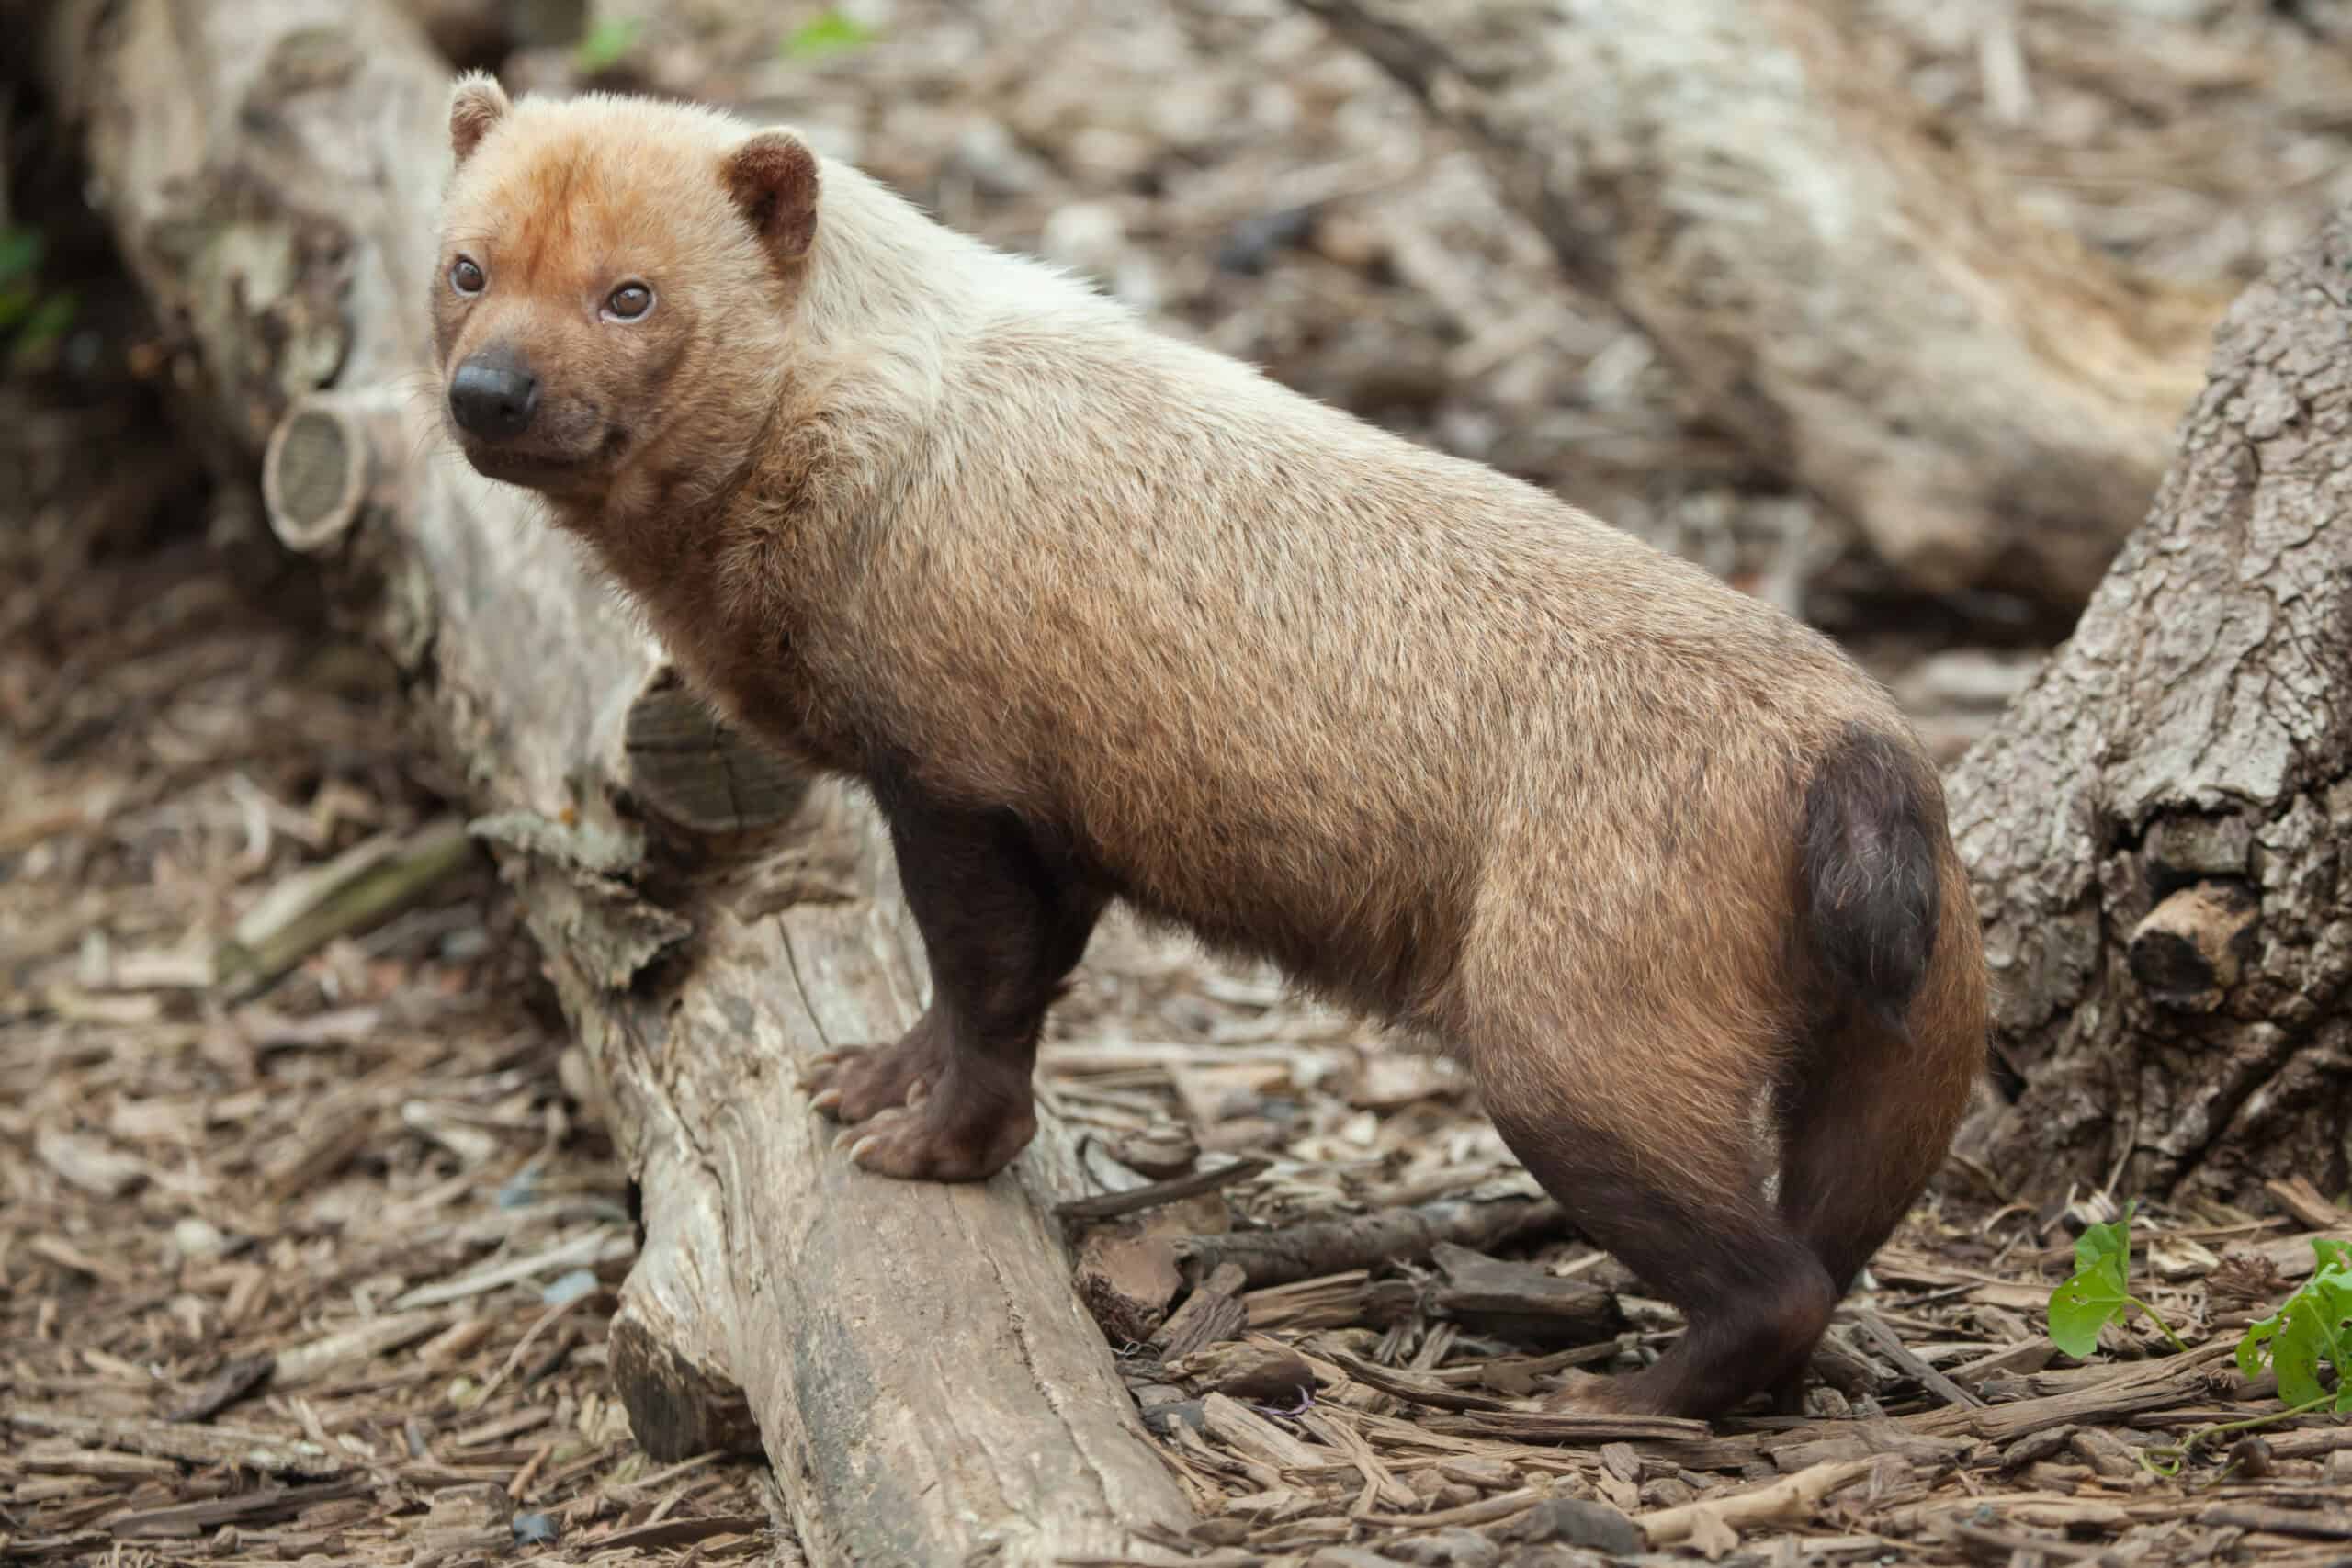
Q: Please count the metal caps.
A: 0